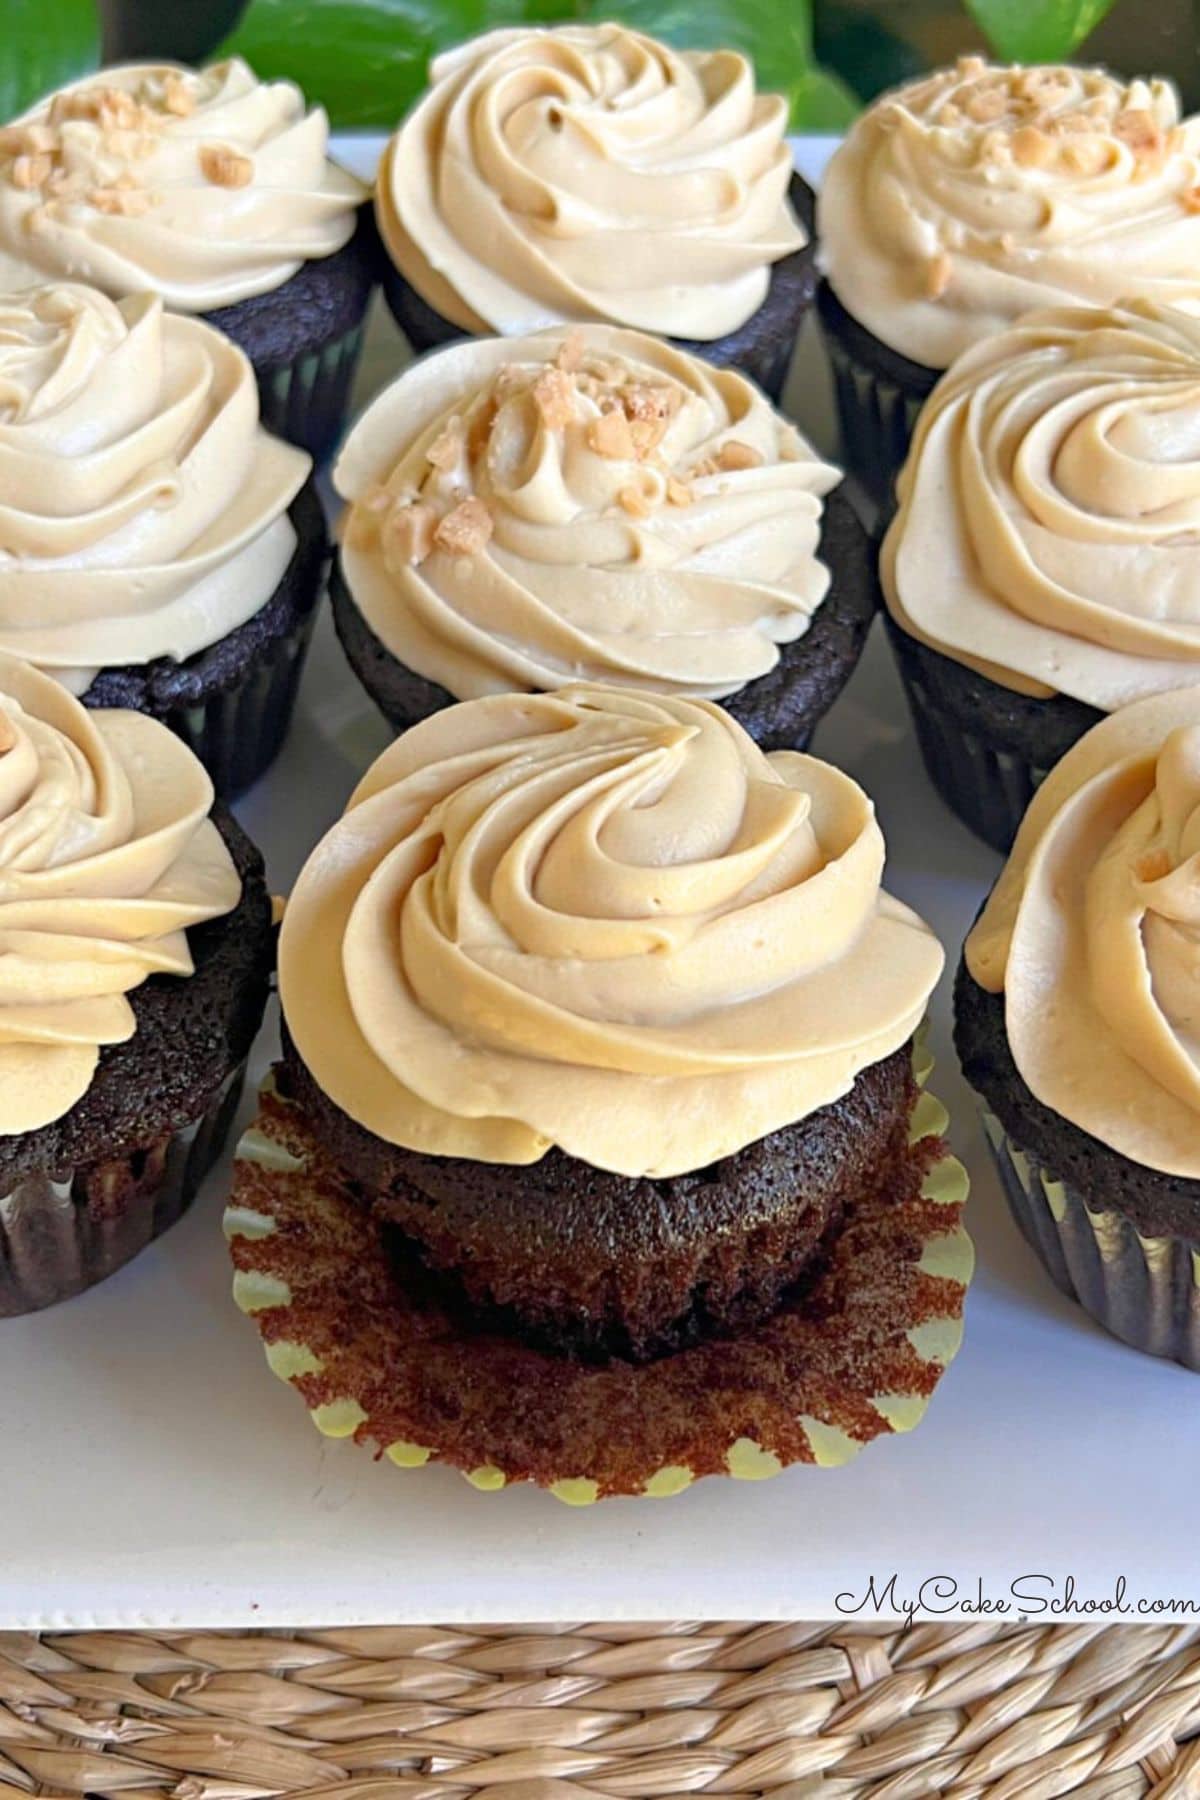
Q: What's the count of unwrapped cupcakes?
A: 1